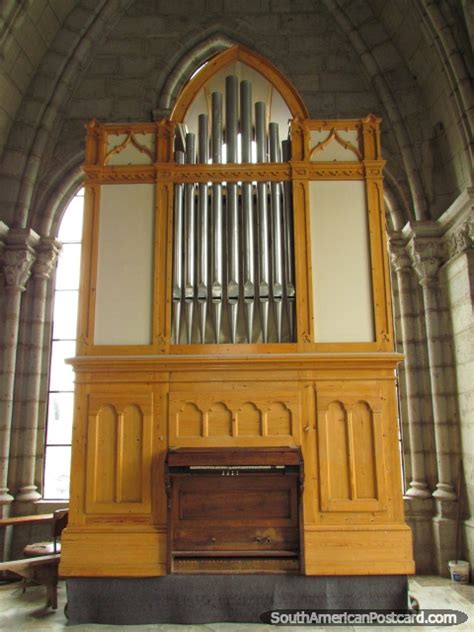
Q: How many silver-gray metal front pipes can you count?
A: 9